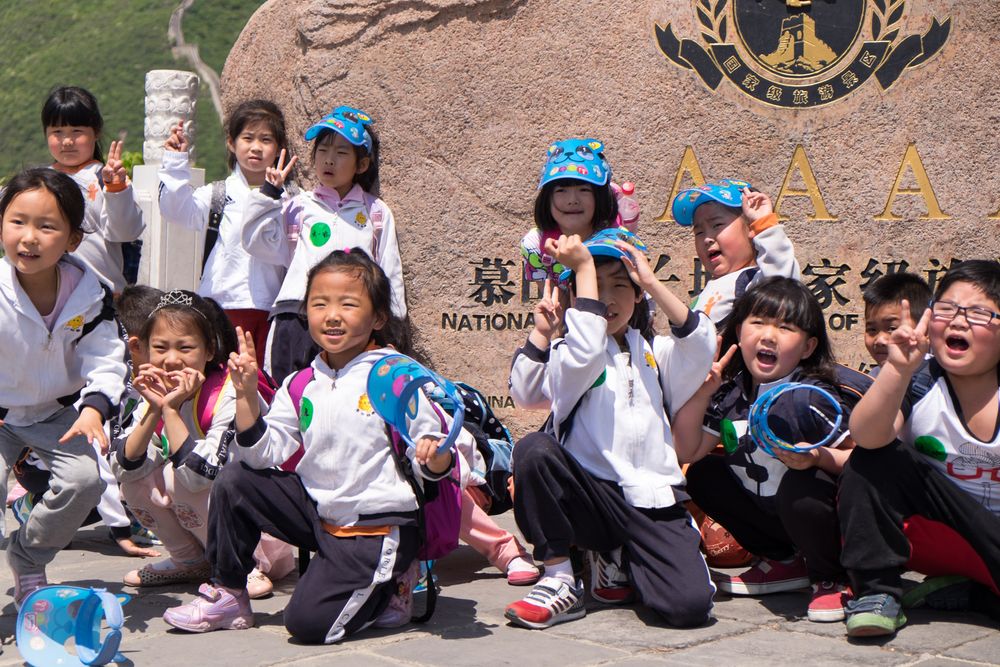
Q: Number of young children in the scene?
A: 13